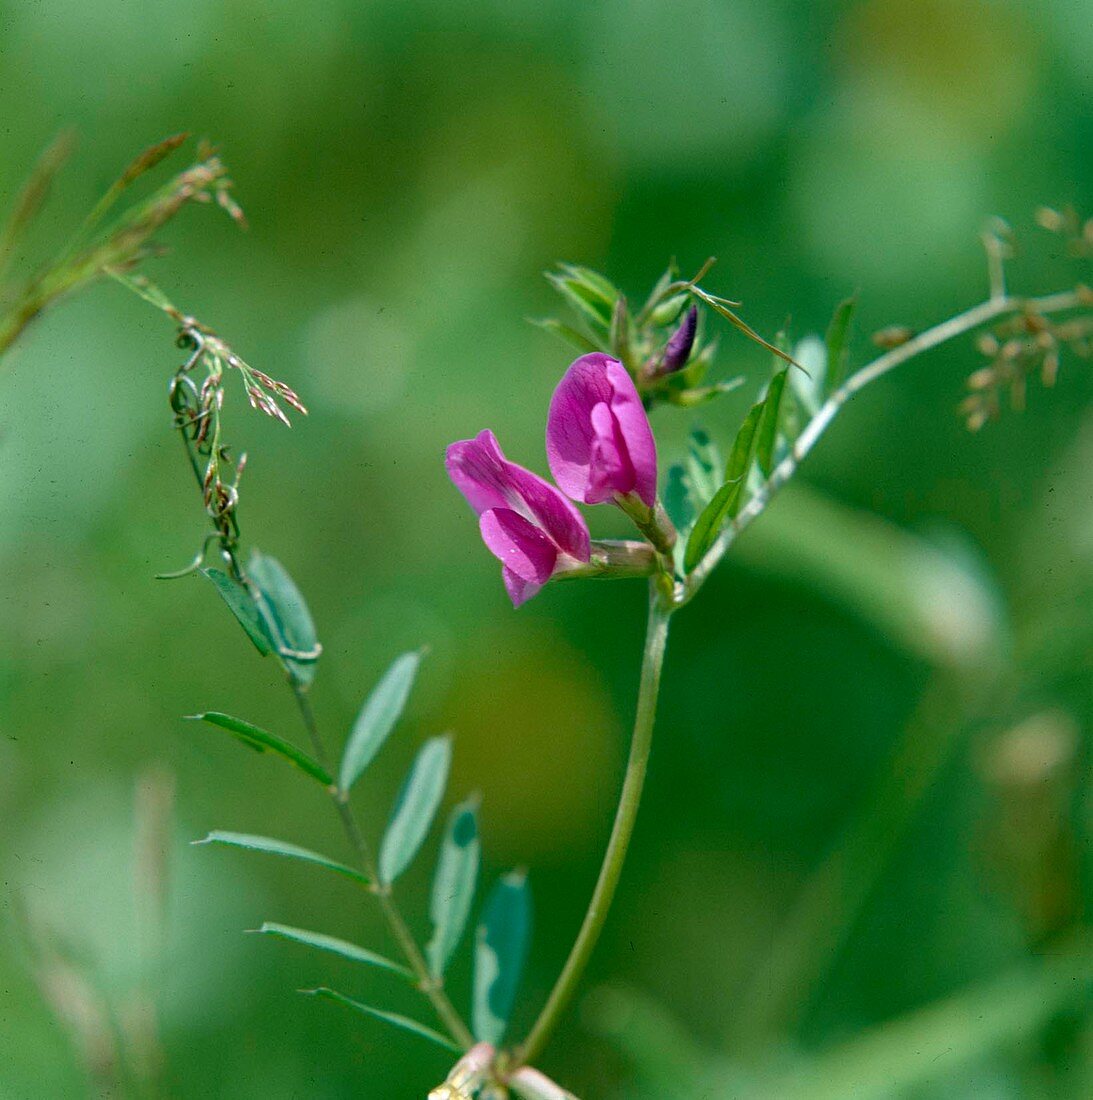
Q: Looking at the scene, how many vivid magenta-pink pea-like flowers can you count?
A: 2